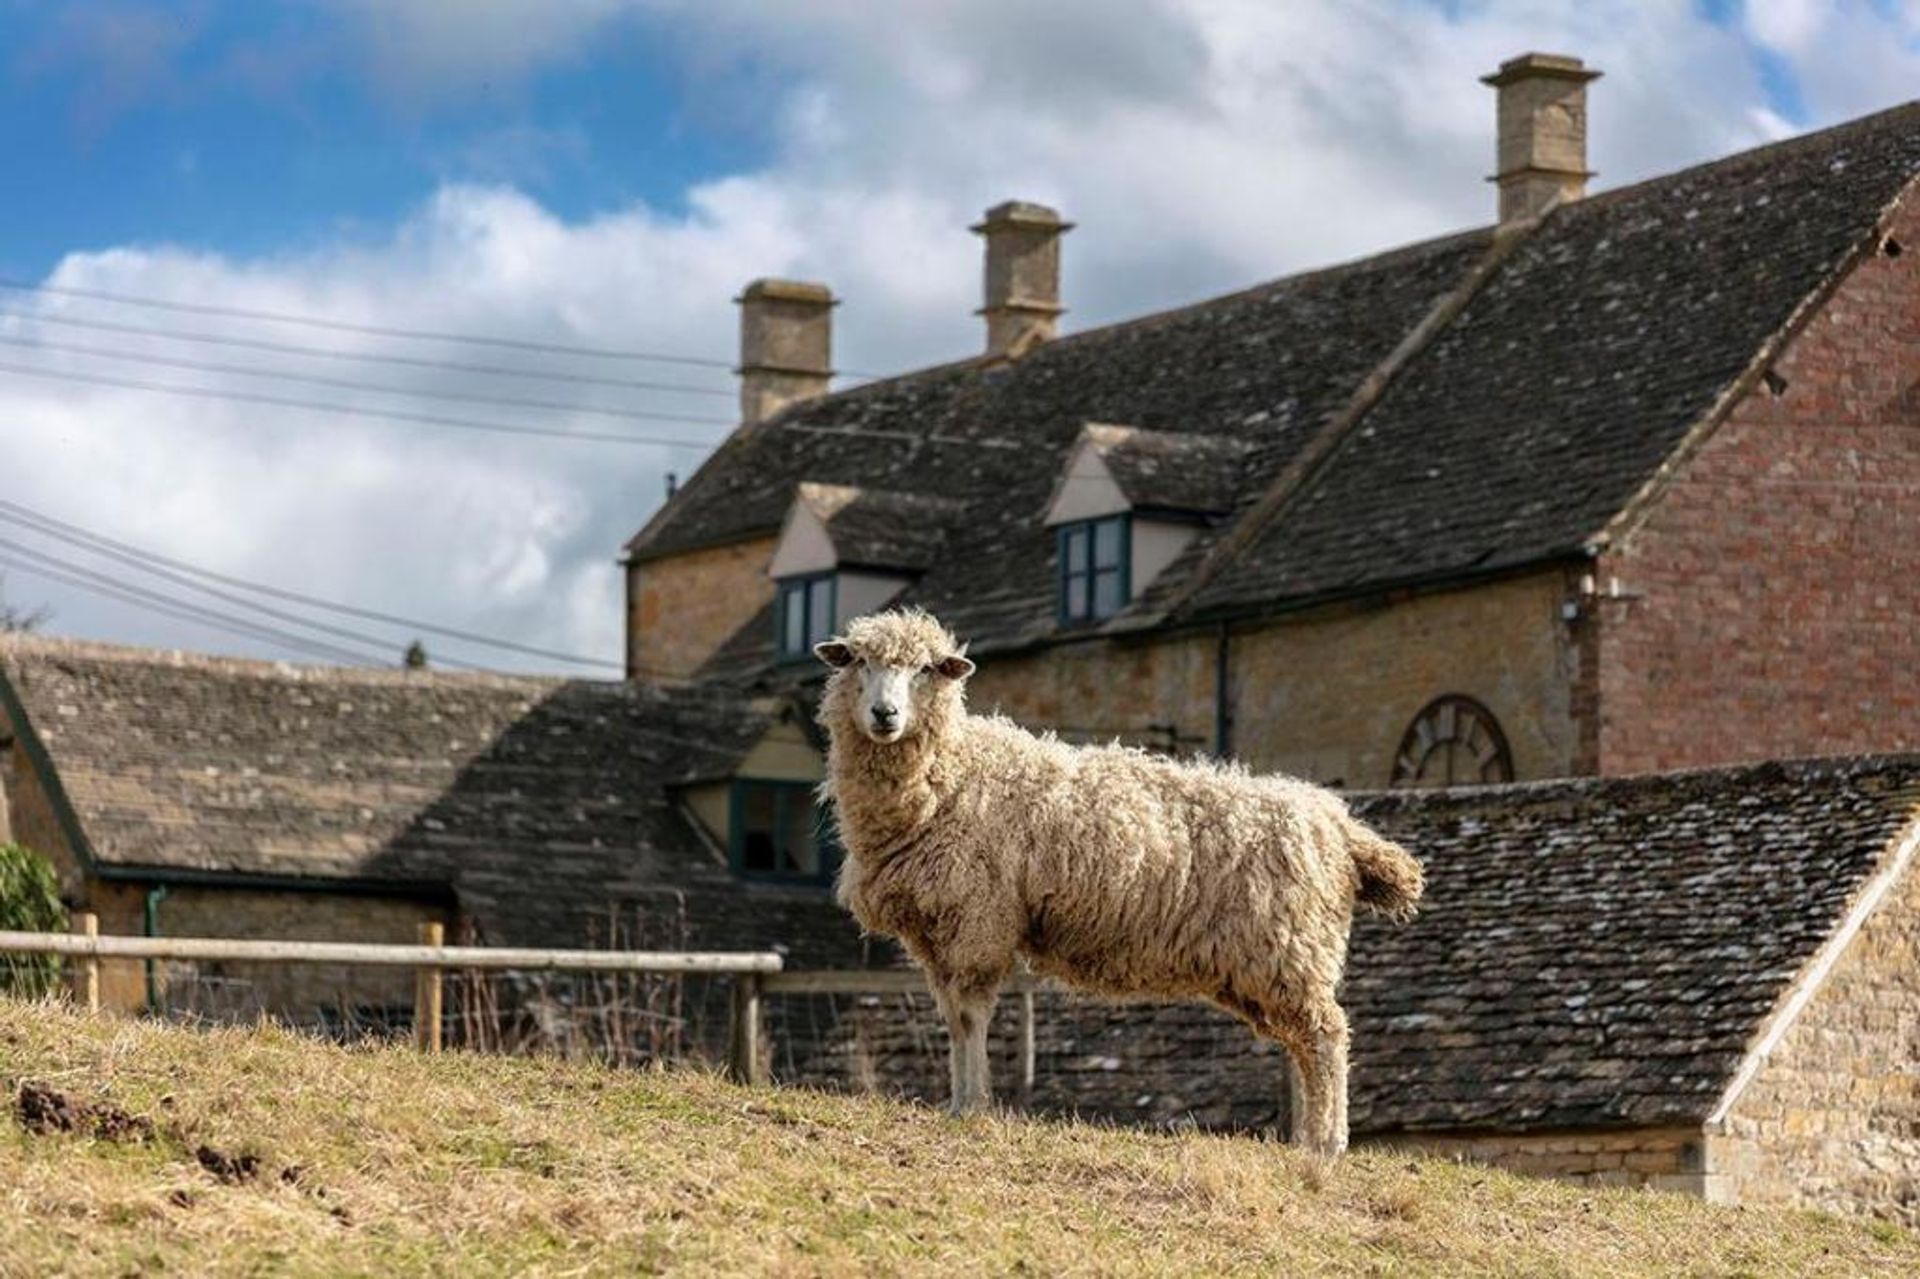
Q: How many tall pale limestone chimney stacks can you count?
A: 3